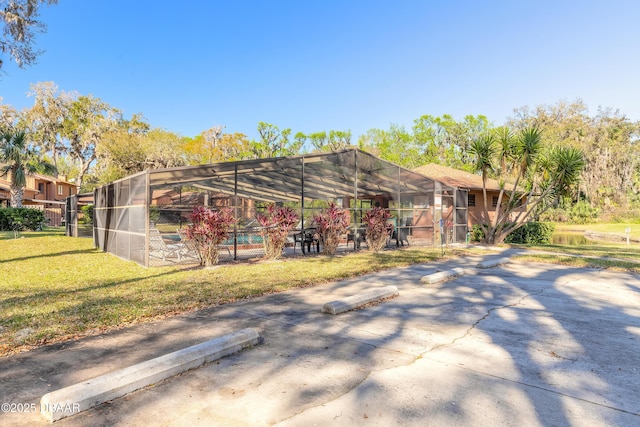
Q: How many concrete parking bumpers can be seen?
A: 4